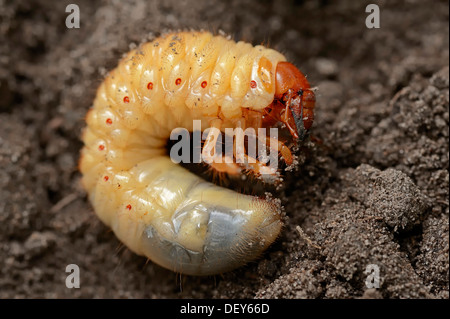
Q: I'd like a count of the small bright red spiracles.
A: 9